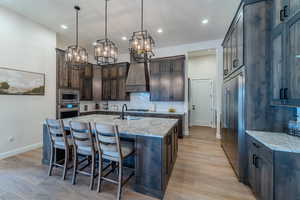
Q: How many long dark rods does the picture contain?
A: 3